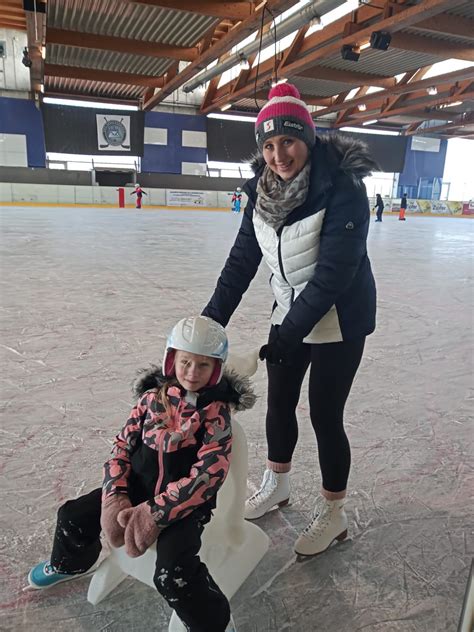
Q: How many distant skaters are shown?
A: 4